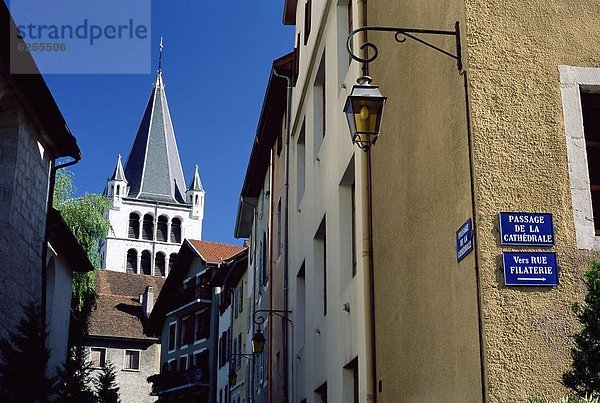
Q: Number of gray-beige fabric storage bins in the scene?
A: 0